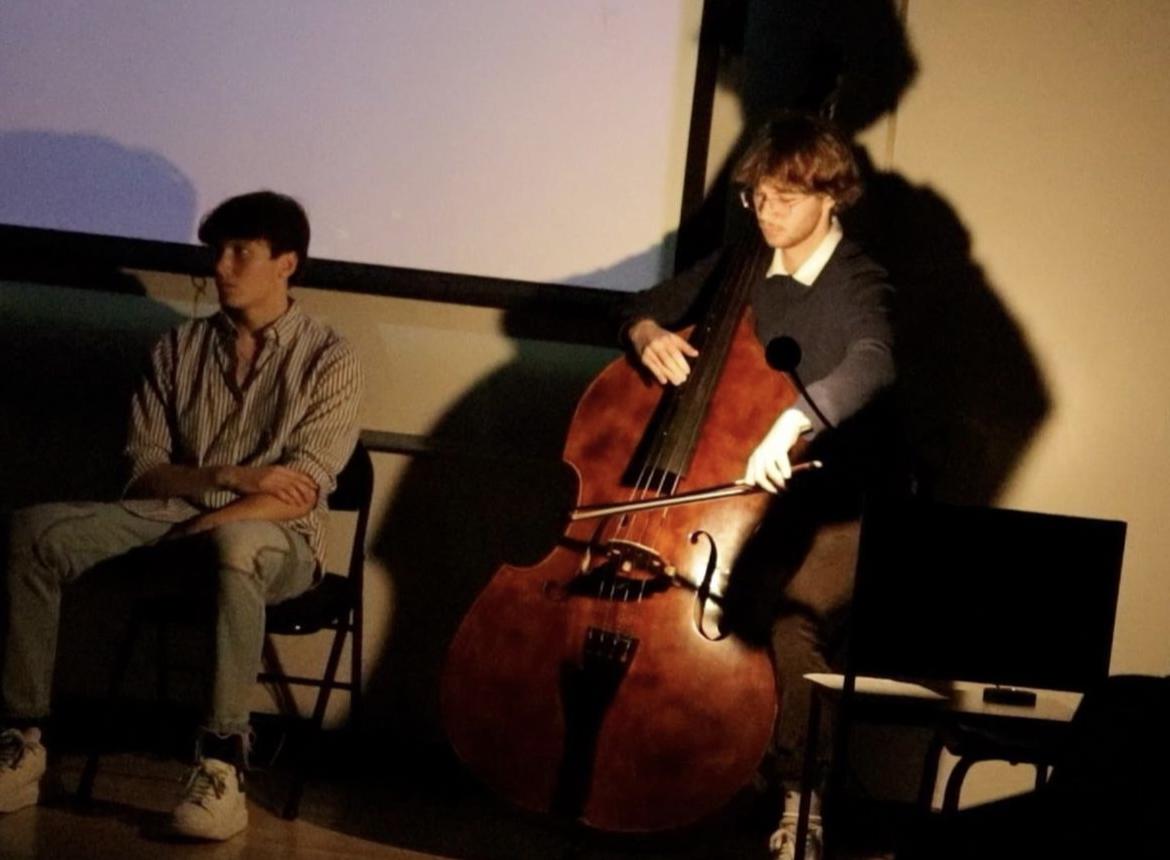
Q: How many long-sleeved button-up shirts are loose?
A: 1